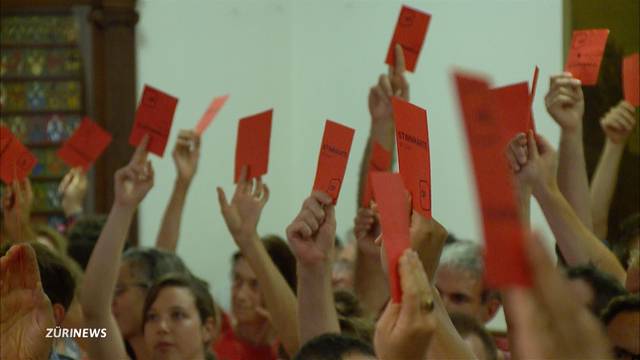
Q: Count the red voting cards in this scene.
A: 15